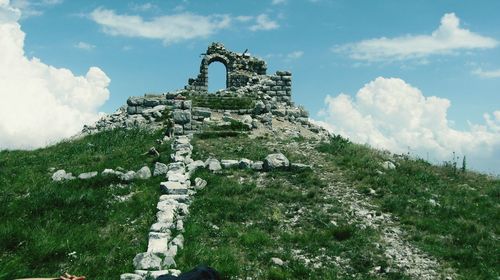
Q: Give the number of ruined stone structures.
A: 1